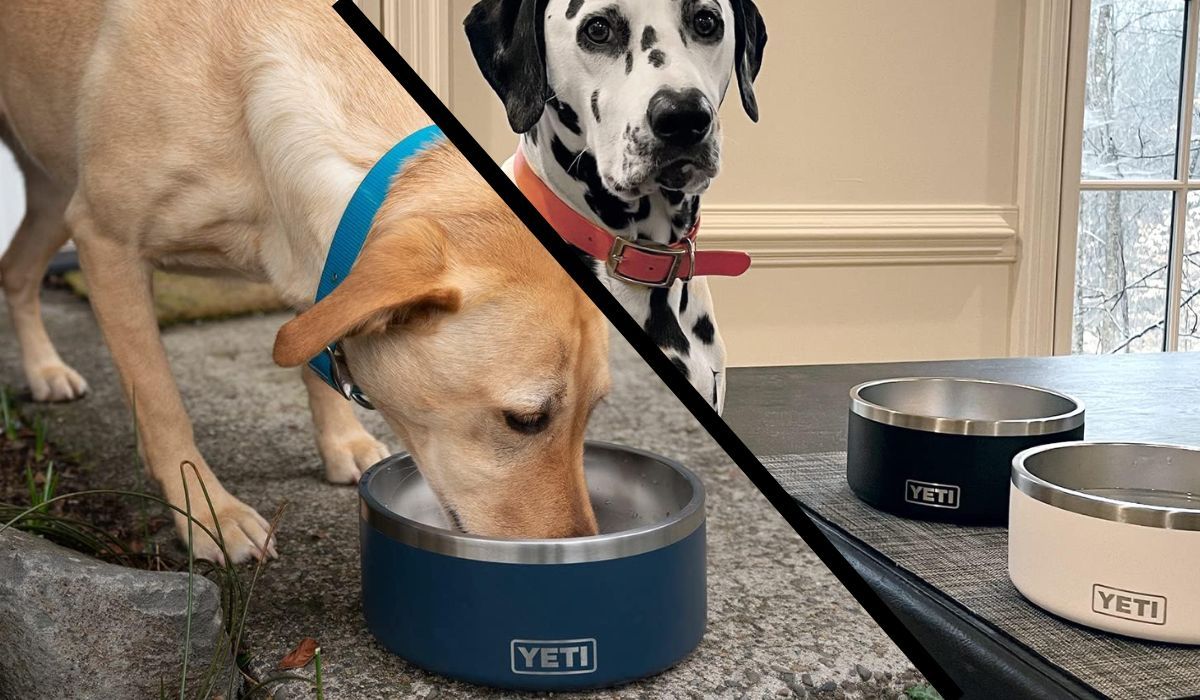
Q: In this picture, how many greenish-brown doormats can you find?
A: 1